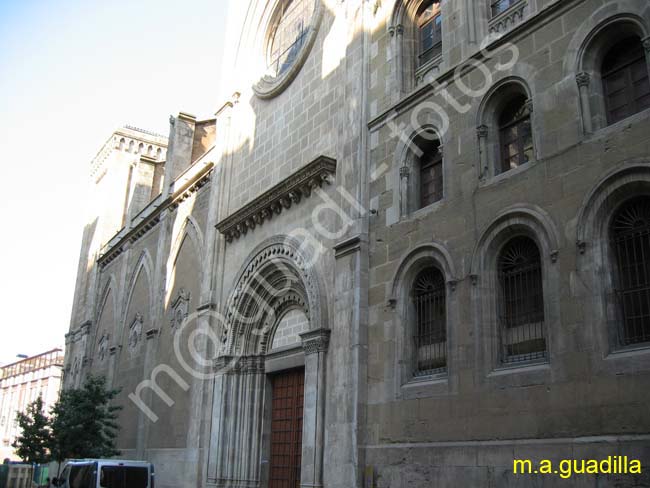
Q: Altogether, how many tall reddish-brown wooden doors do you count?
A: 1